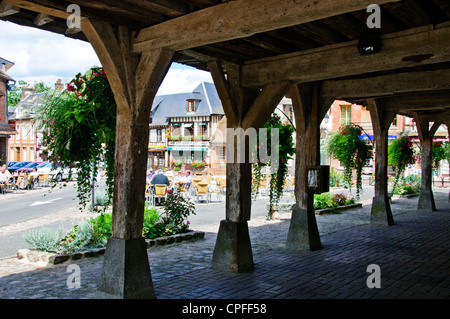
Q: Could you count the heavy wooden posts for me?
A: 5